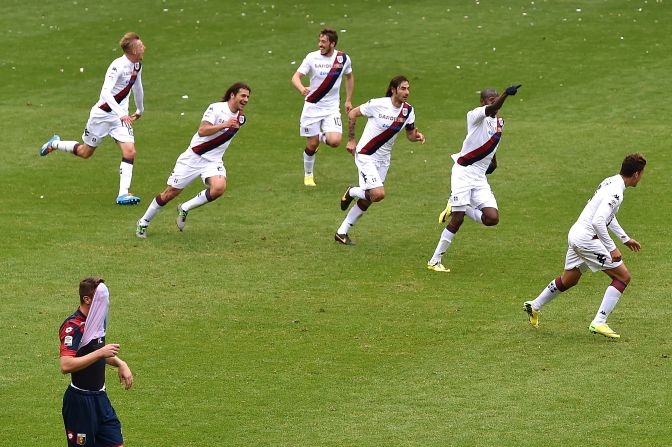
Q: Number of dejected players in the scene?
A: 1